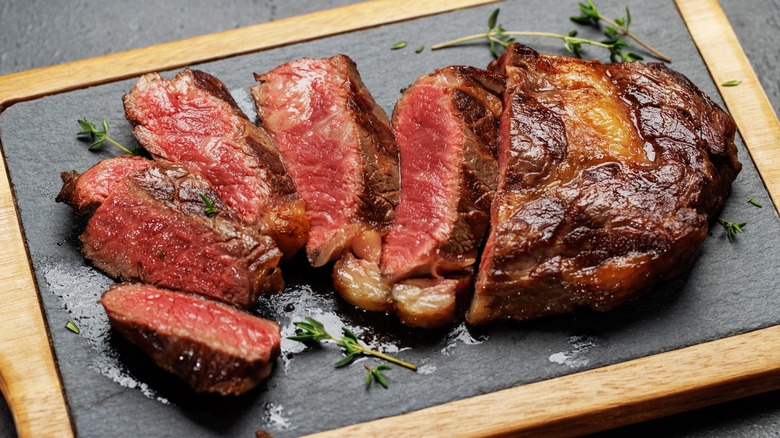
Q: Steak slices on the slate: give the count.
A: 5